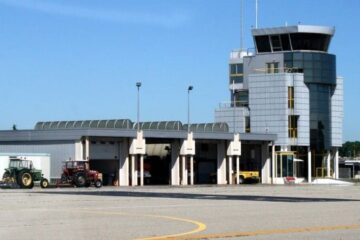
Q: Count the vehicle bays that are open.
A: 4